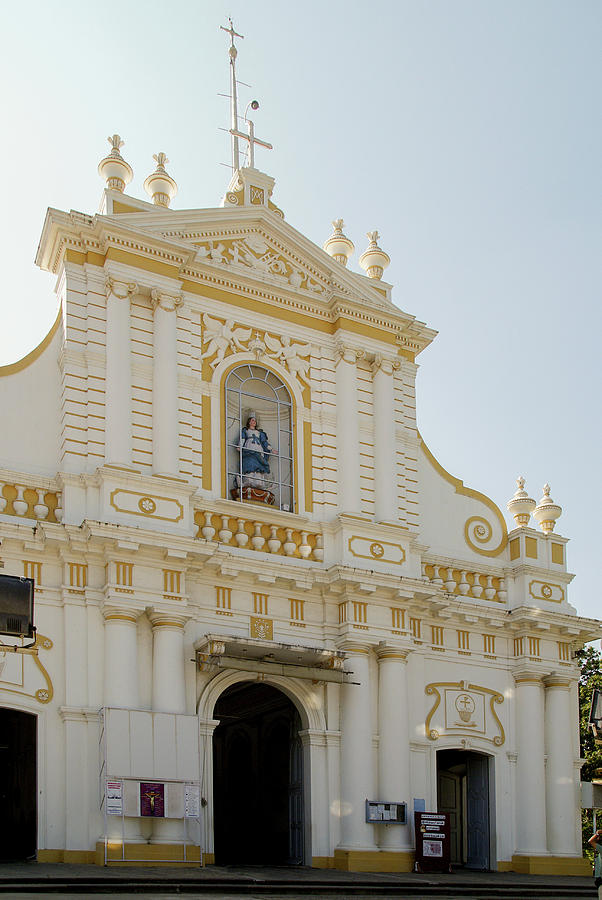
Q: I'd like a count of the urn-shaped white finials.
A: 6